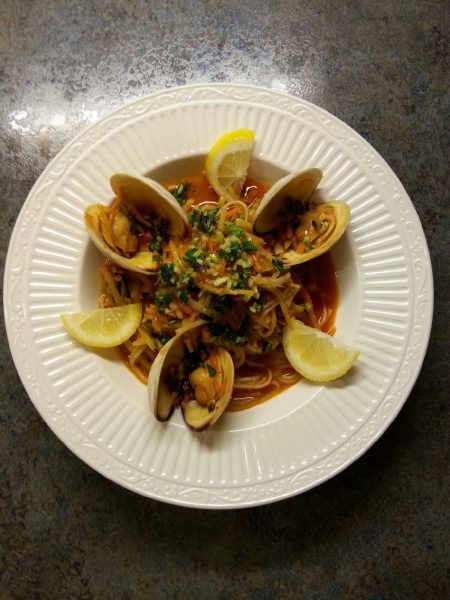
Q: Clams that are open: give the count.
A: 3